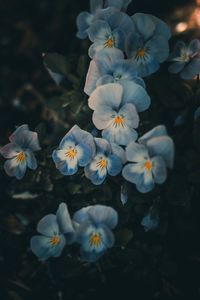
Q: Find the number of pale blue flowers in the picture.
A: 12